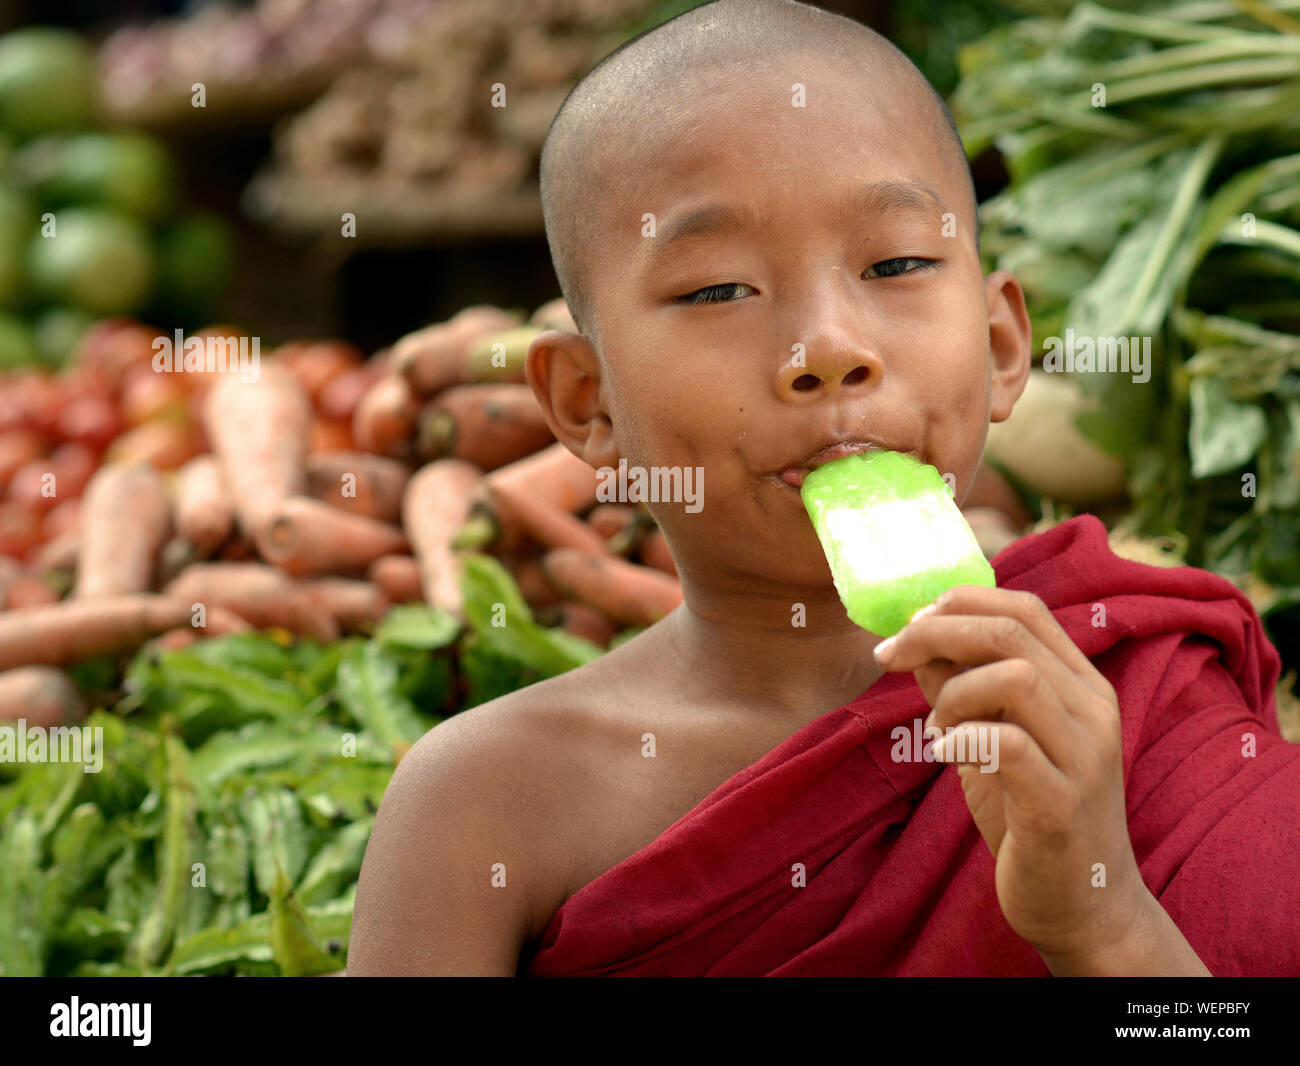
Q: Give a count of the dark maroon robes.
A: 1